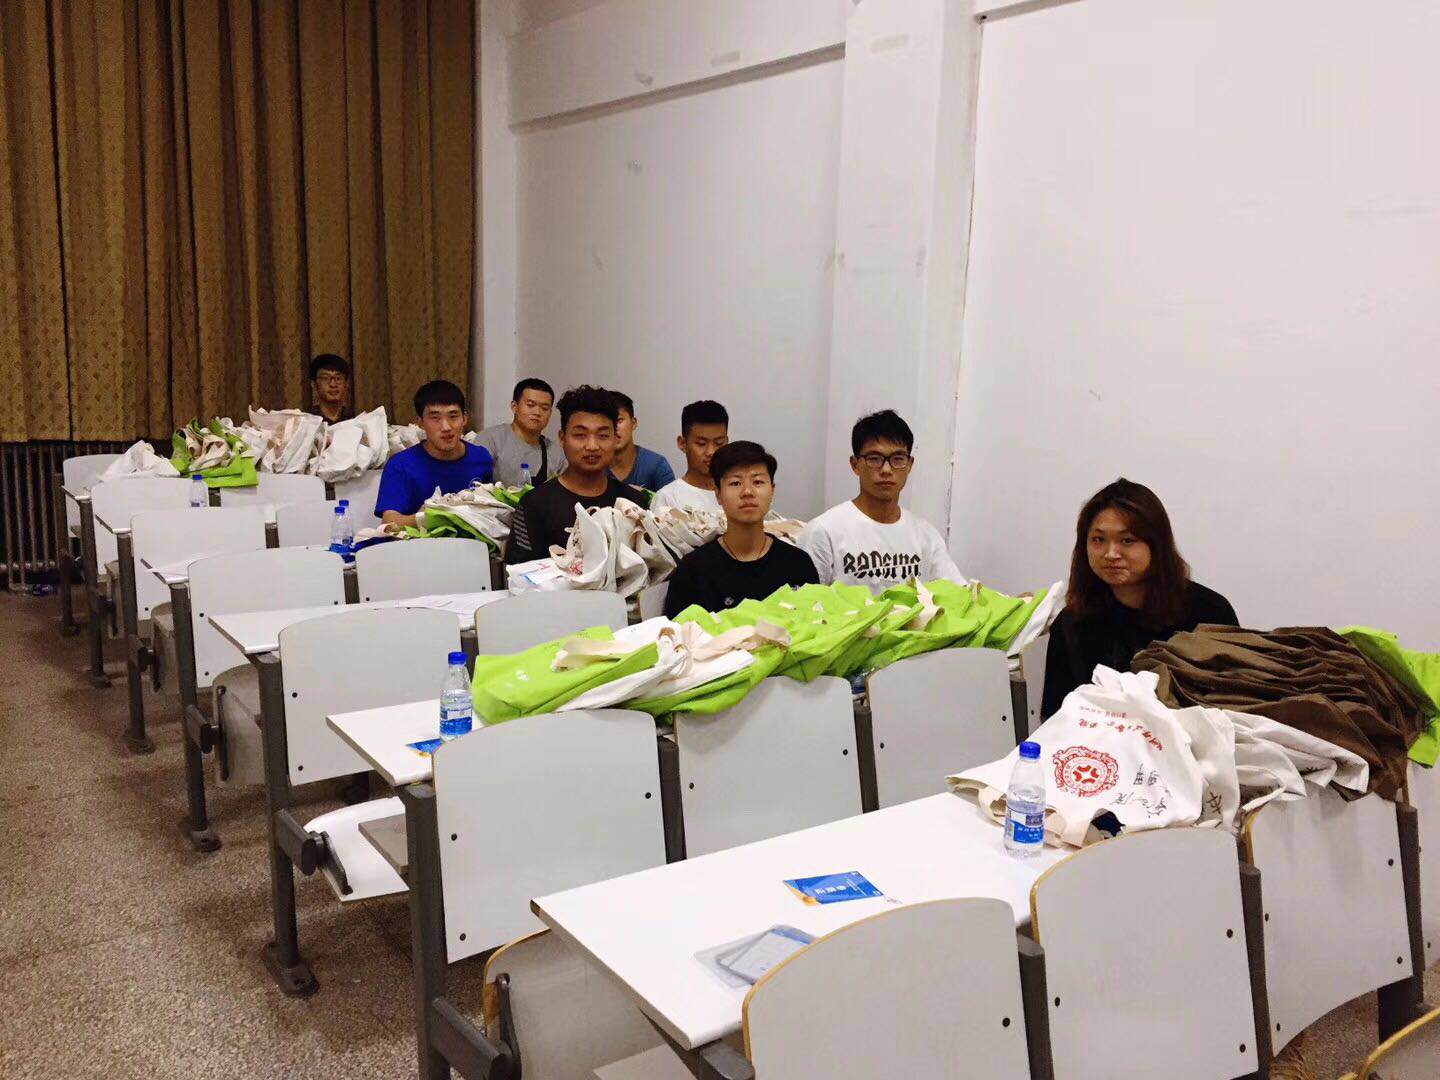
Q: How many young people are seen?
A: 9